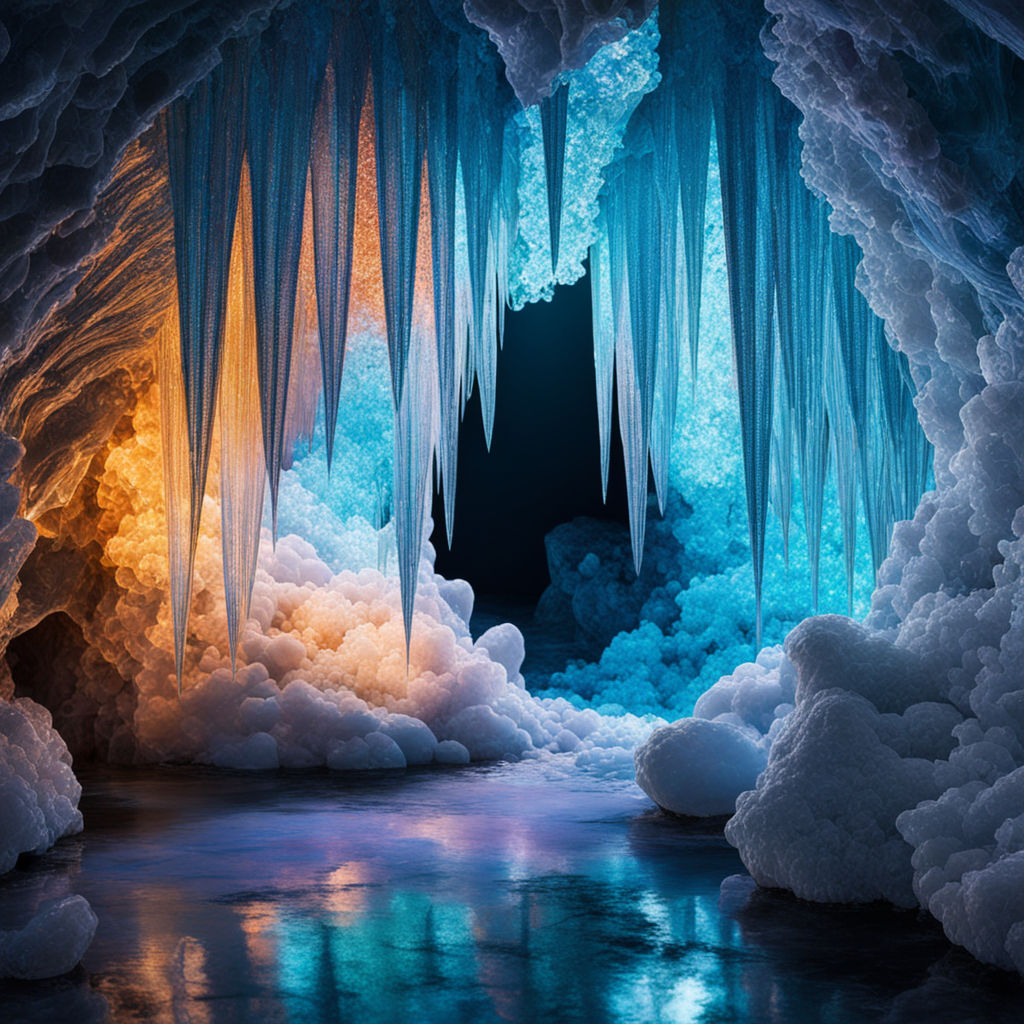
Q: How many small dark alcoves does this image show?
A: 1